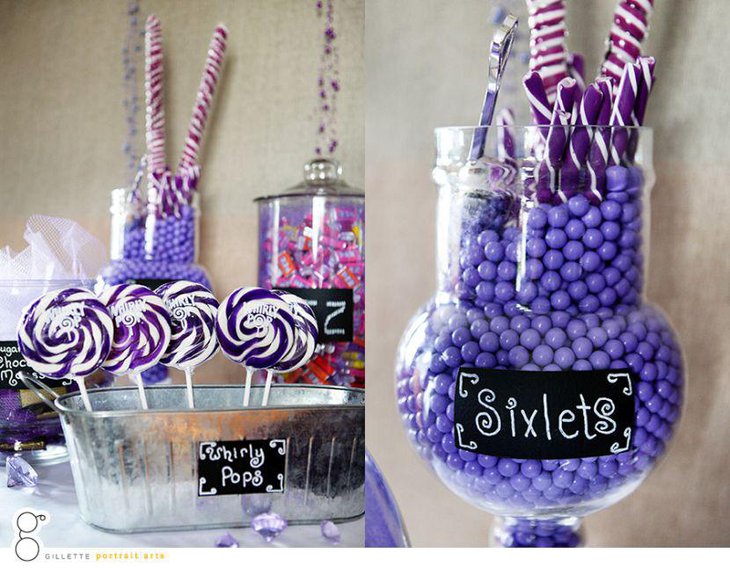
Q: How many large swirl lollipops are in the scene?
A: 5